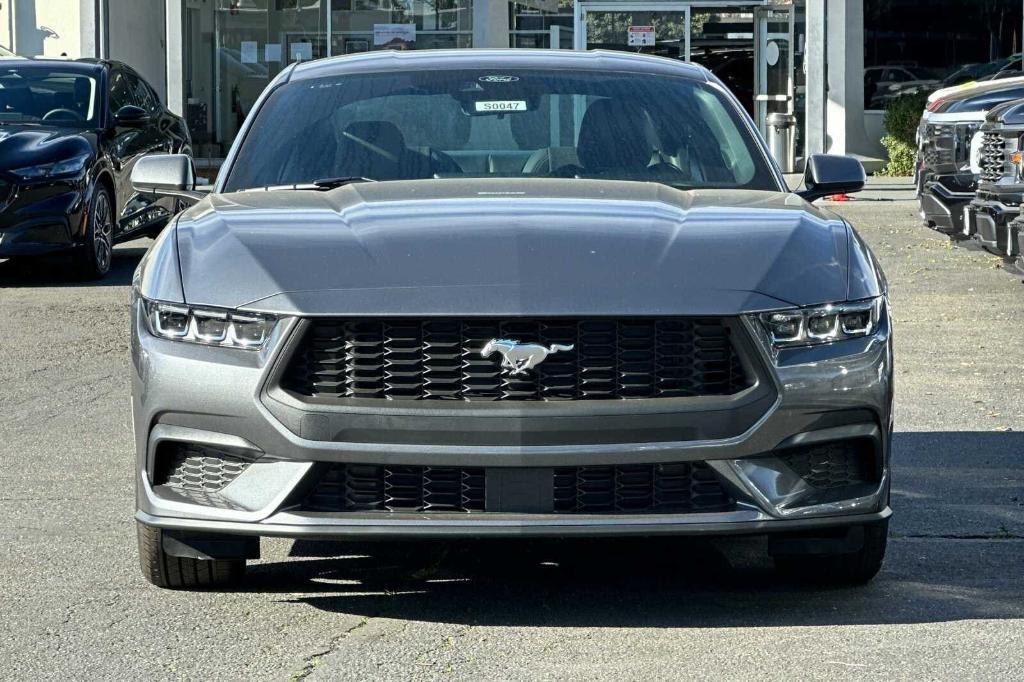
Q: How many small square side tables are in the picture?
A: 0